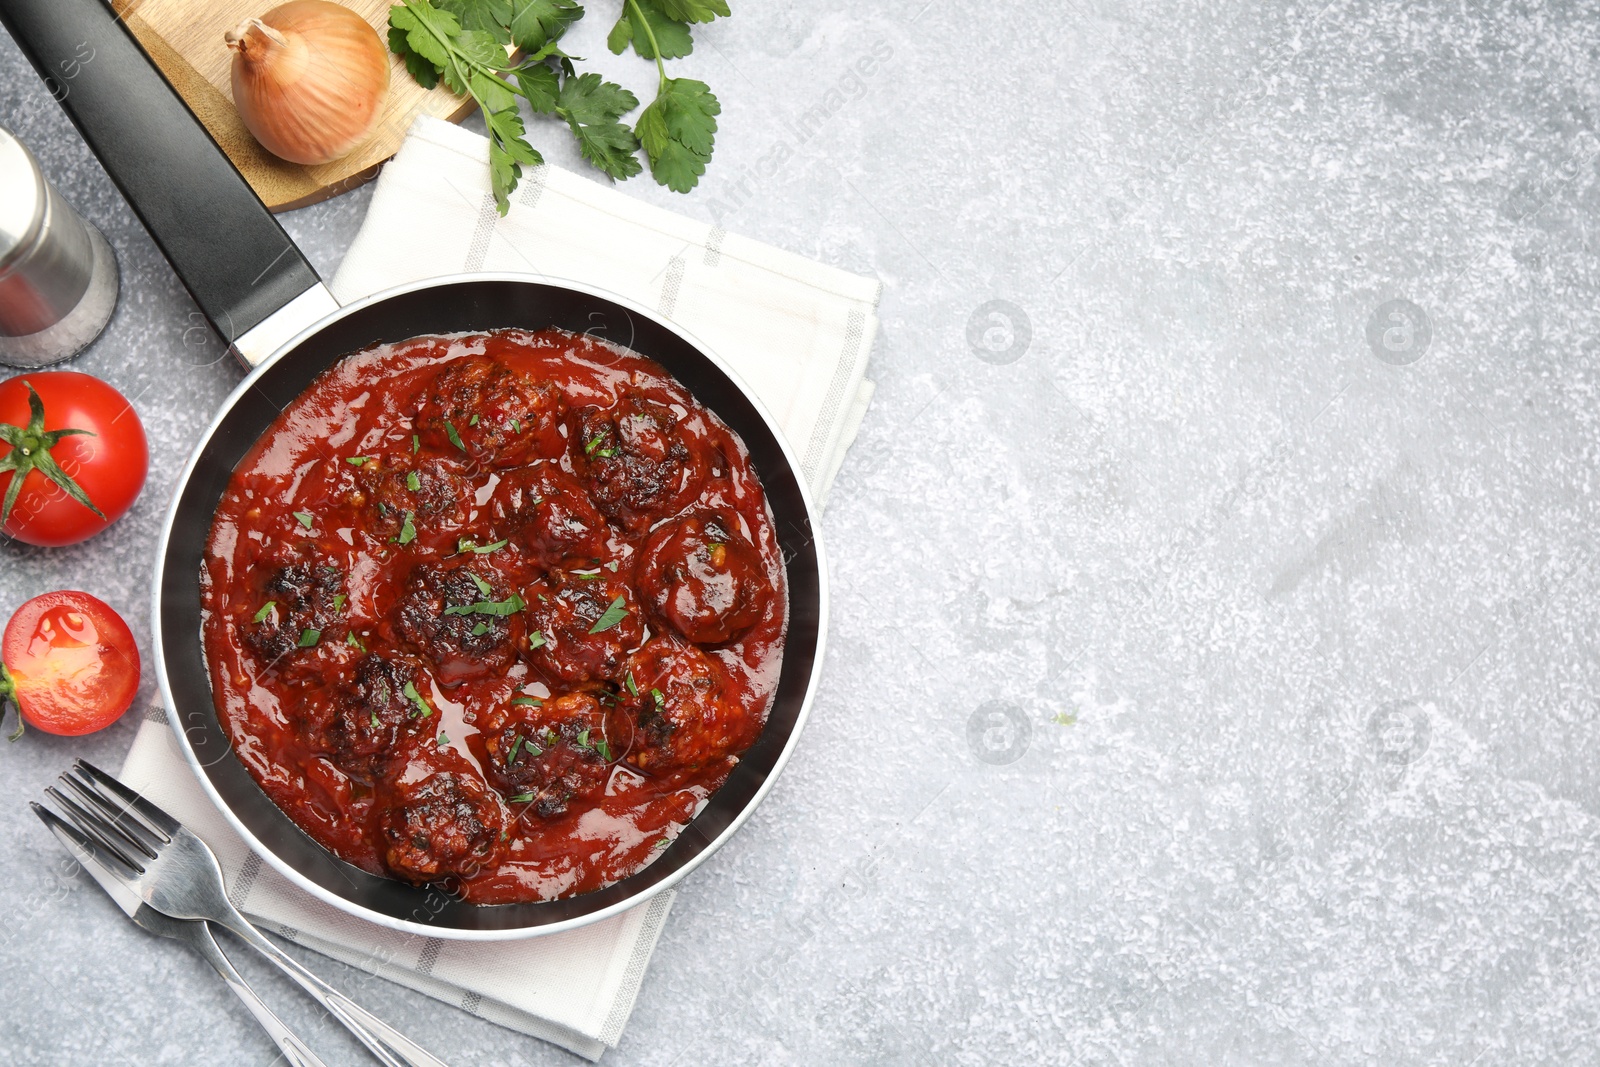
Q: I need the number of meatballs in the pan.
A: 12